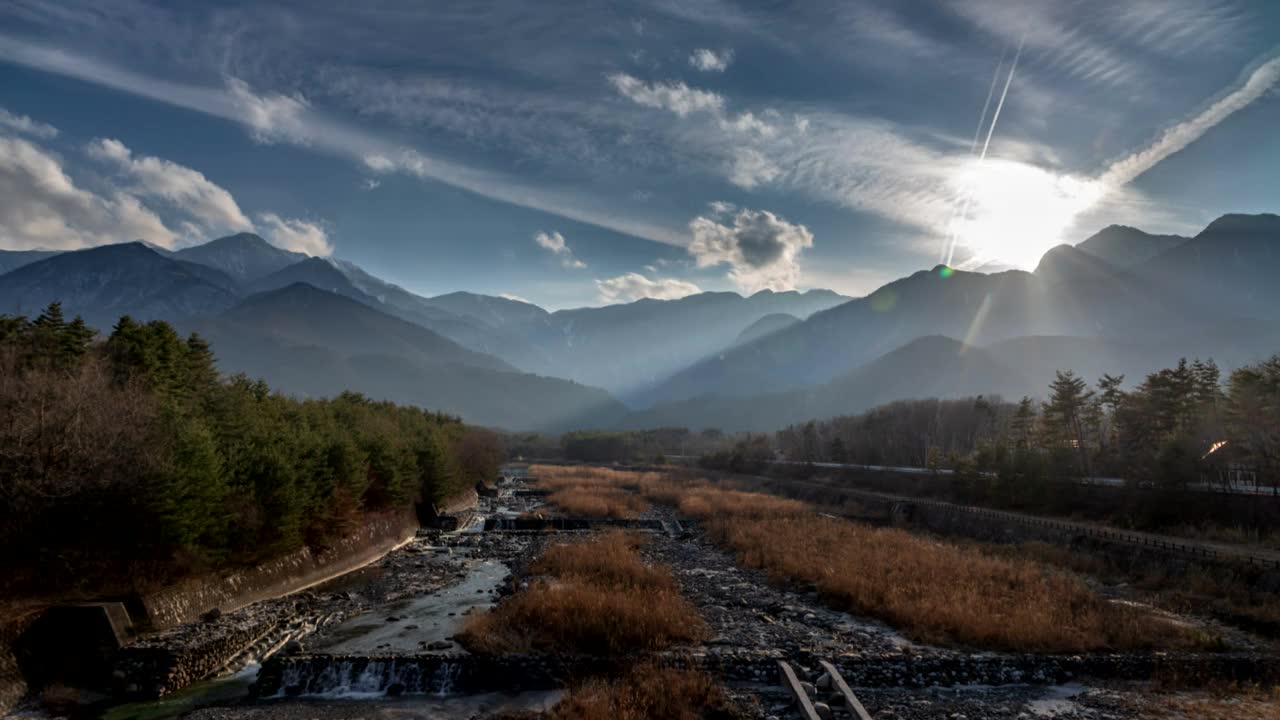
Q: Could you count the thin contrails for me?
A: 2